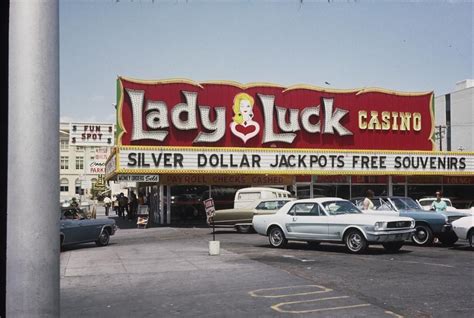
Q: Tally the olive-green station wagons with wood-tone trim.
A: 0